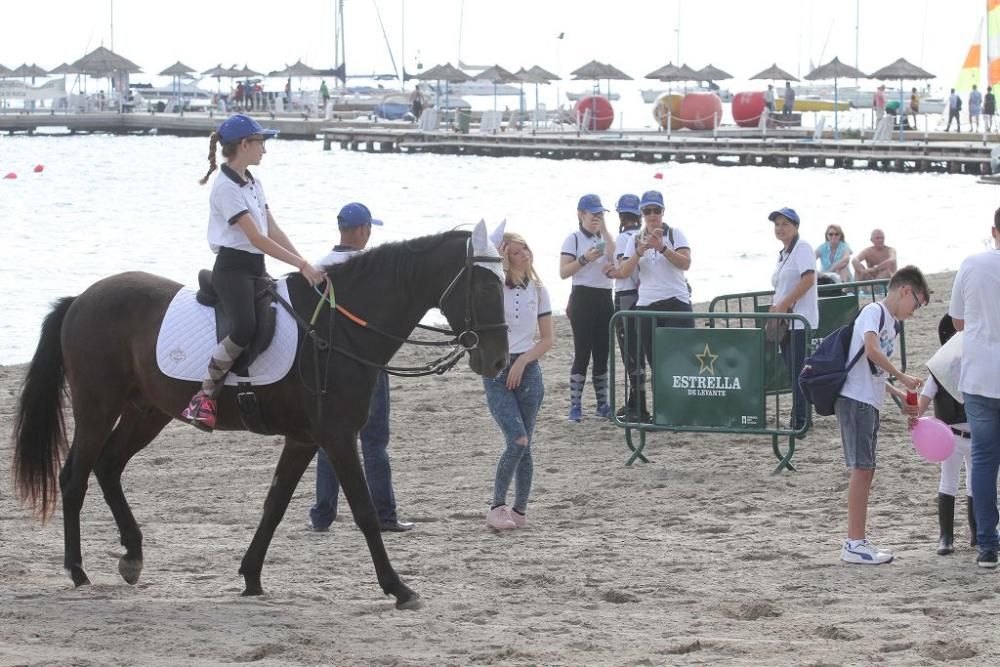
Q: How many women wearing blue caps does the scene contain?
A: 5